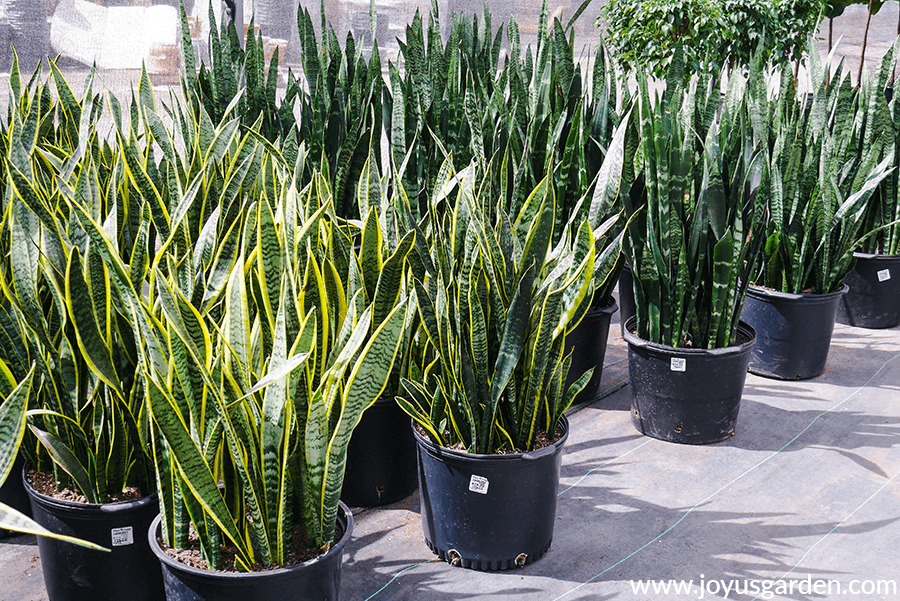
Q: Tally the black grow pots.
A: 10